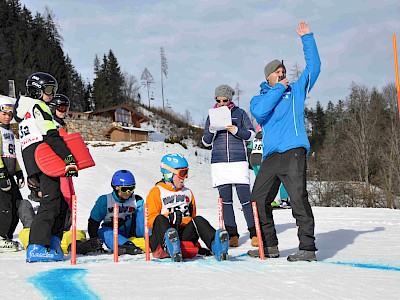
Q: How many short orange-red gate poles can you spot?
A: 5